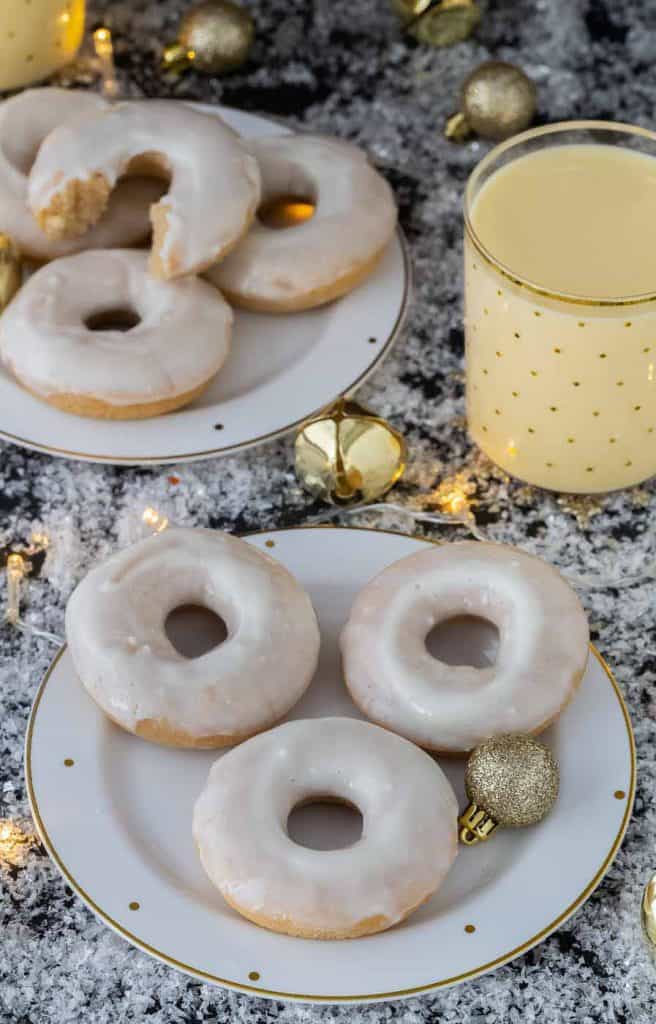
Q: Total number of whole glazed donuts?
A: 6